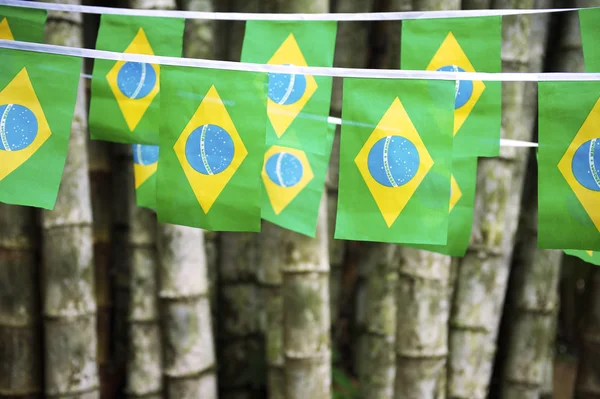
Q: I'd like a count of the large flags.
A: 4